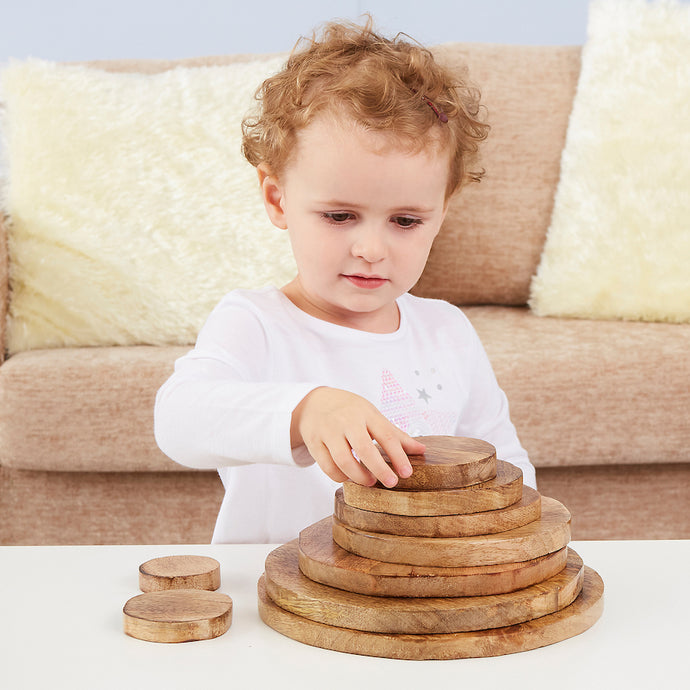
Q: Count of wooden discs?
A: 9